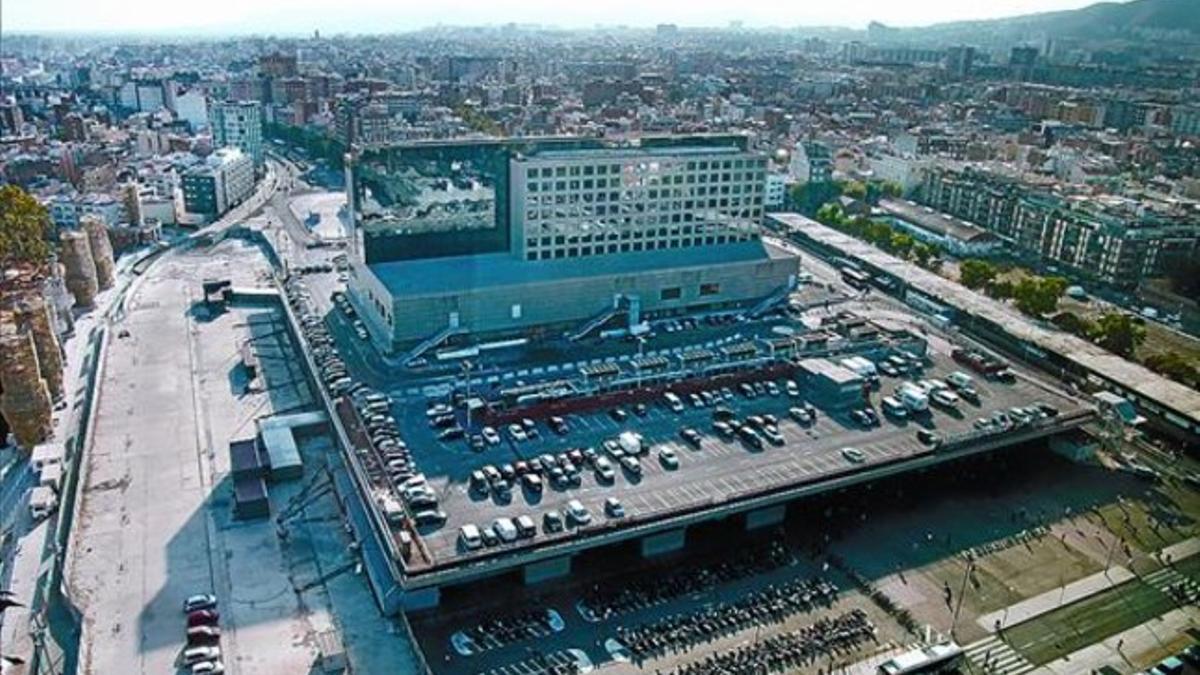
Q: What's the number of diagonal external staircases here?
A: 3